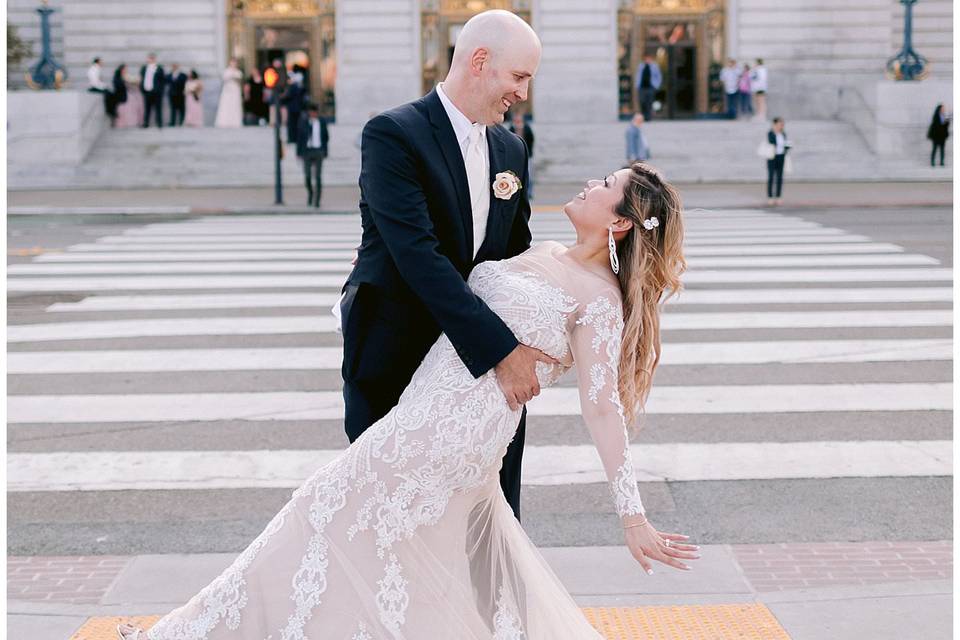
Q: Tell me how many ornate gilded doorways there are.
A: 3